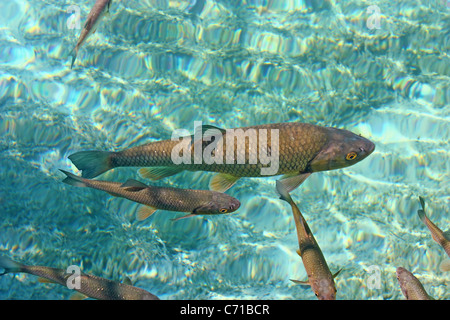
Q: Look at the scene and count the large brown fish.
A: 1